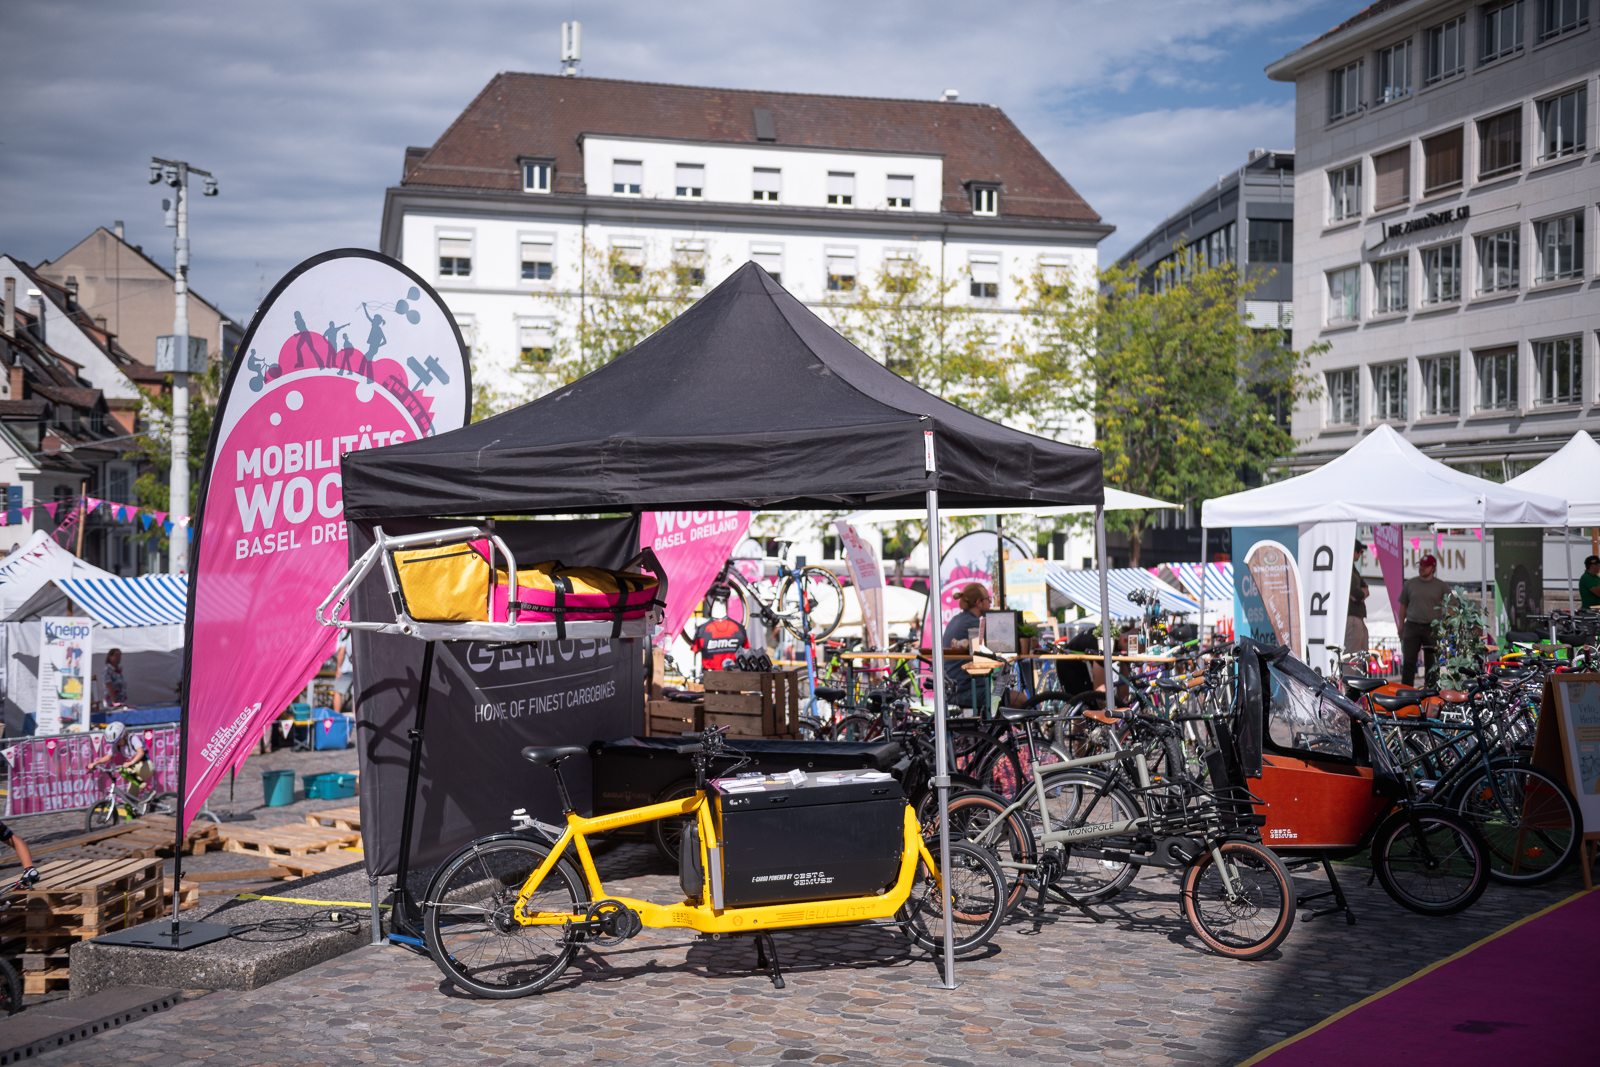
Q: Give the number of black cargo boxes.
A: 2